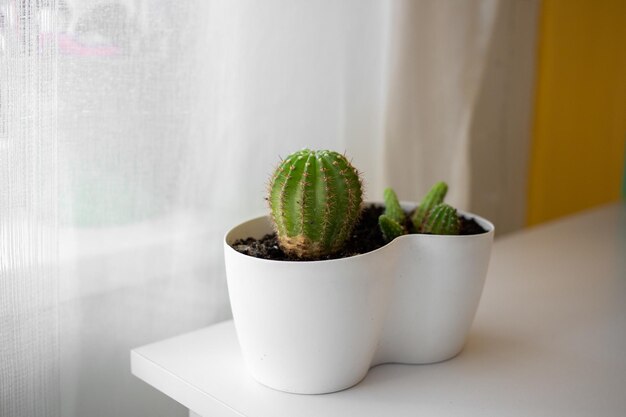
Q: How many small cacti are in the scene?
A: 4